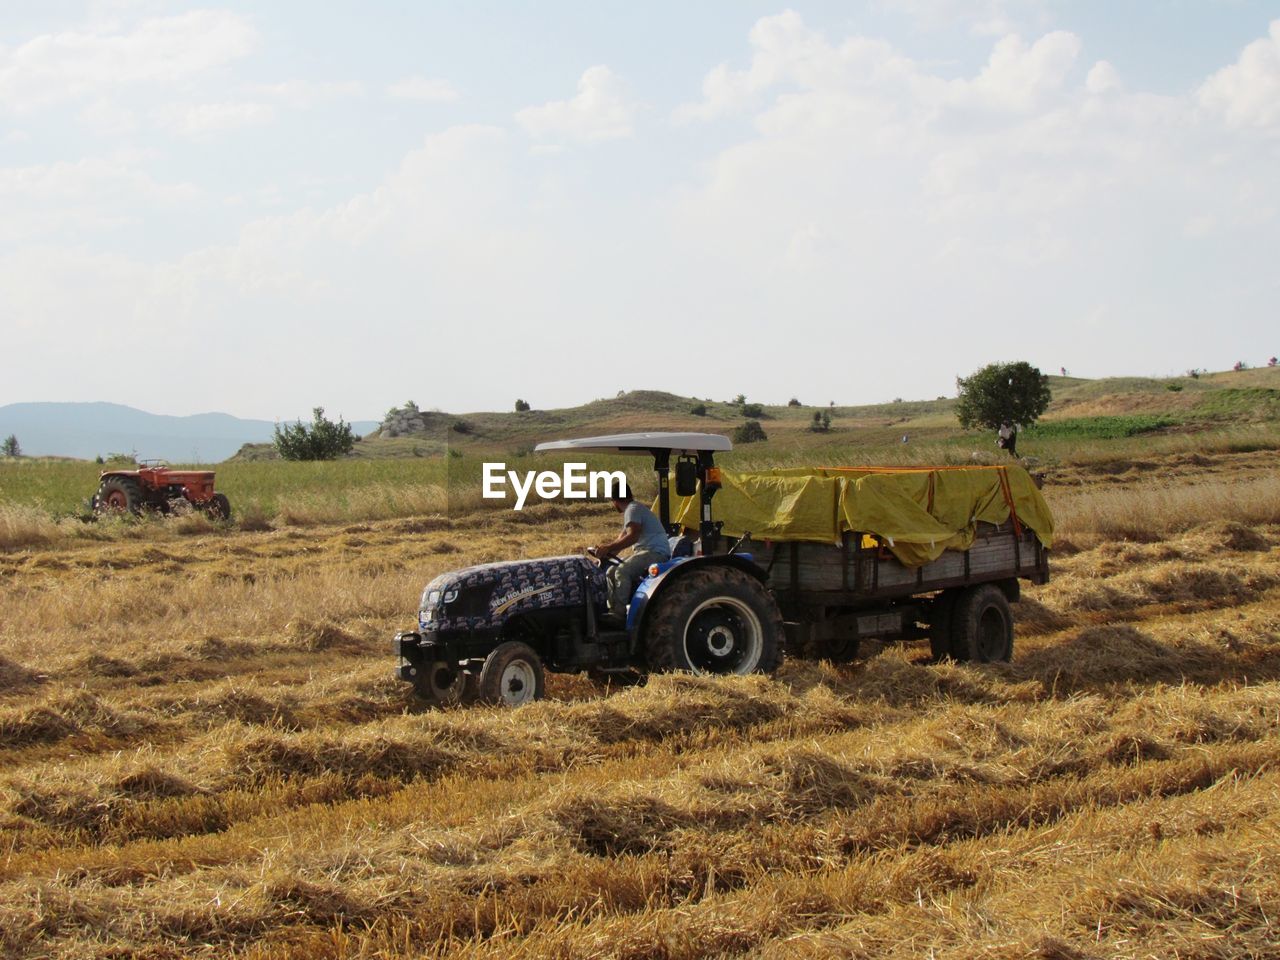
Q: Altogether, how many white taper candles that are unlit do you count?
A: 0